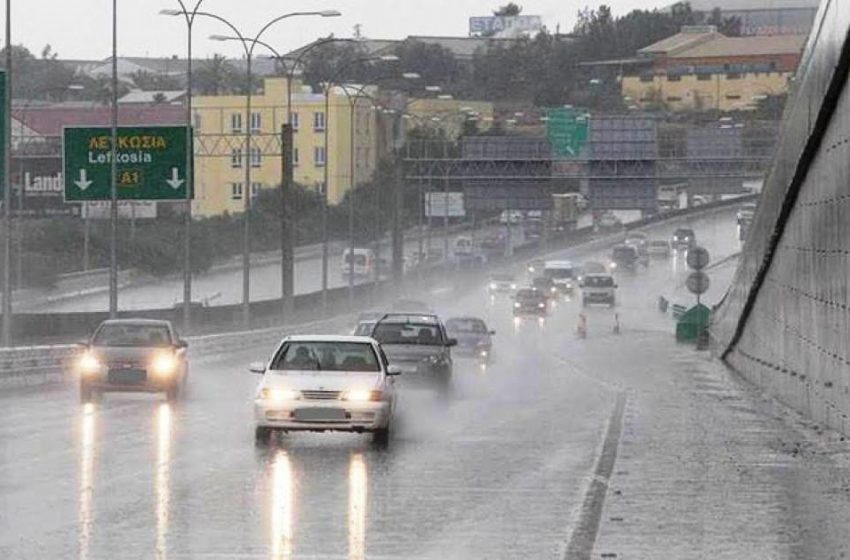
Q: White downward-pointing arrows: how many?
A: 2